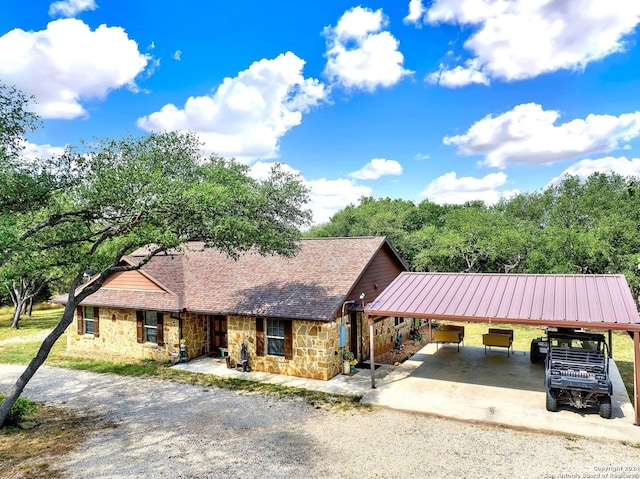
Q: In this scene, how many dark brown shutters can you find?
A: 6